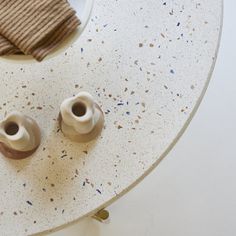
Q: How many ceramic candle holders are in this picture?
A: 2